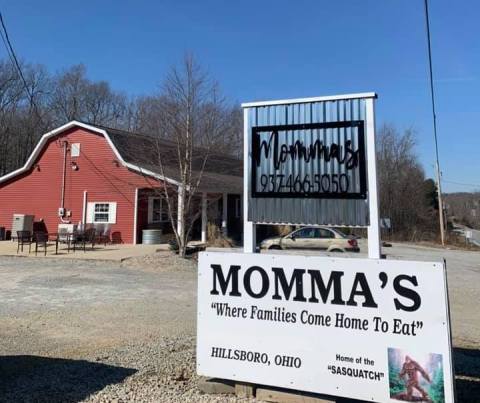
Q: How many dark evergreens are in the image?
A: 1